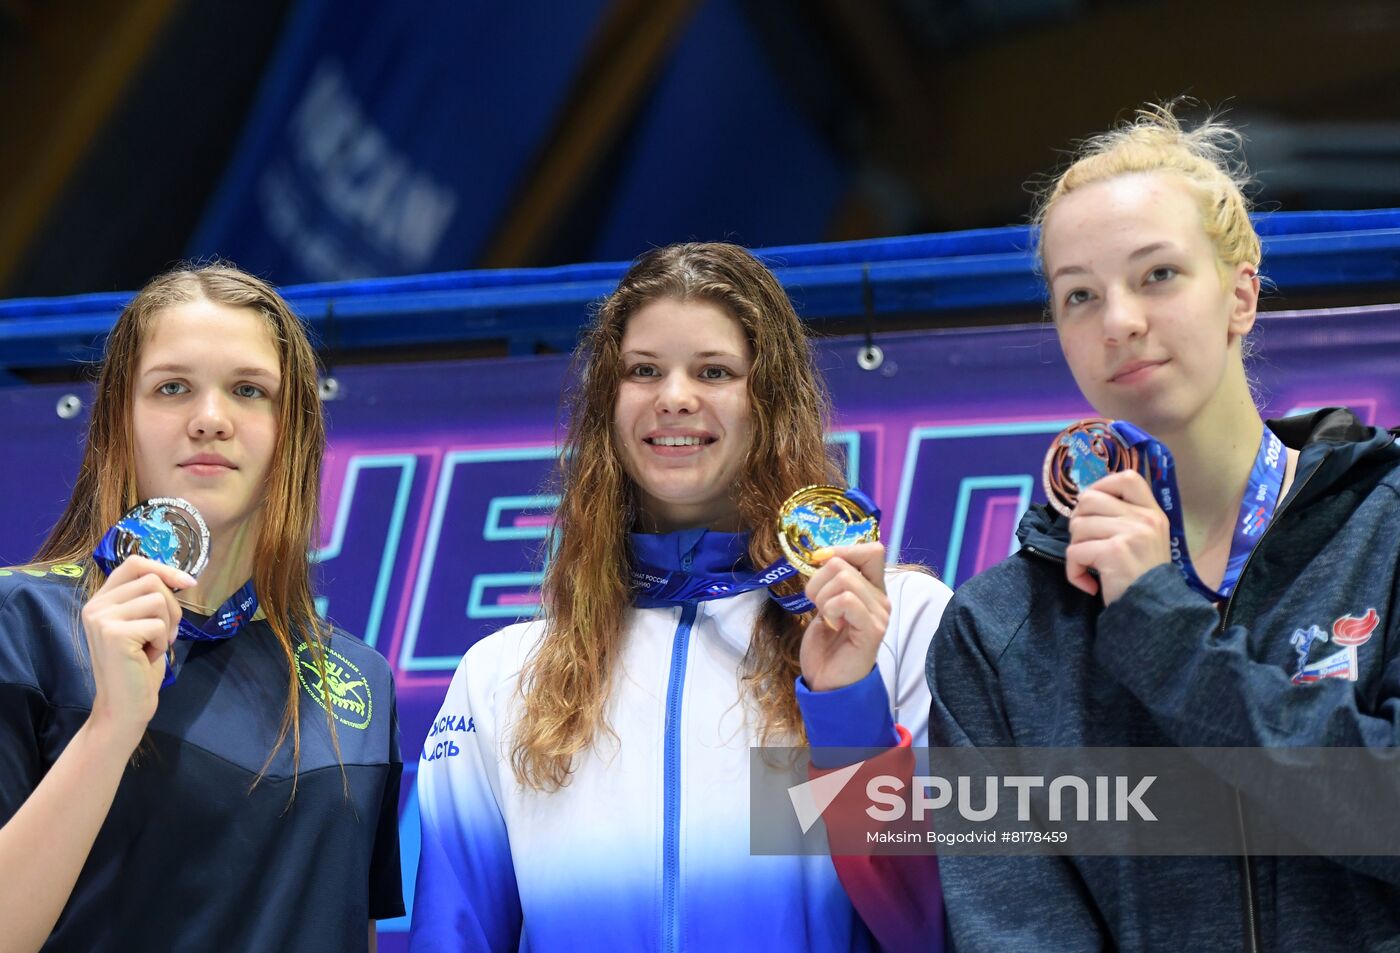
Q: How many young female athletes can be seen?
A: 3